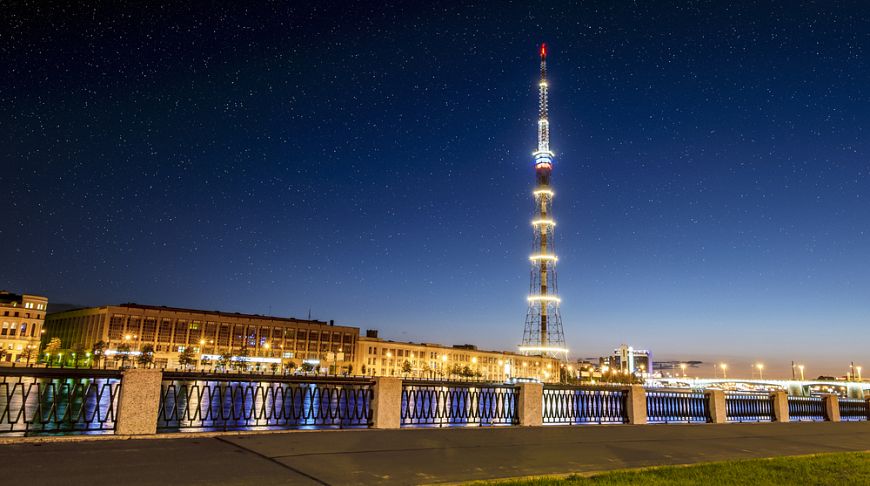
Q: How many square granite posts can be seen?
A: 7